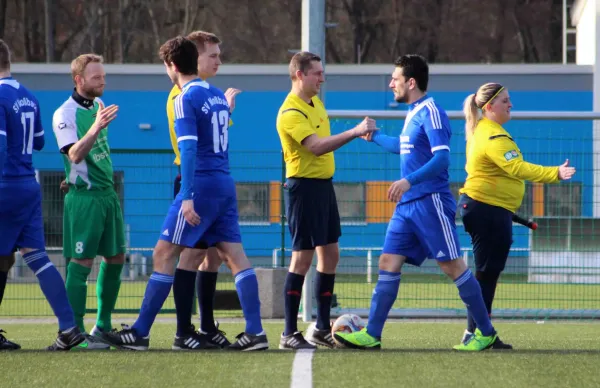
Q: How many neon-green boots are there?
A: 2